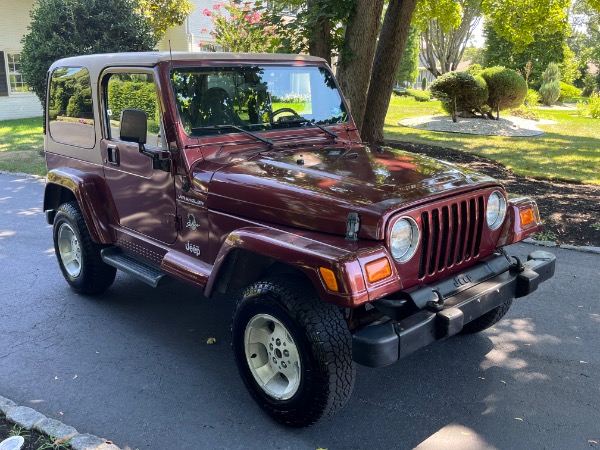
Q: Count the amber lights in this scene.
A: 3